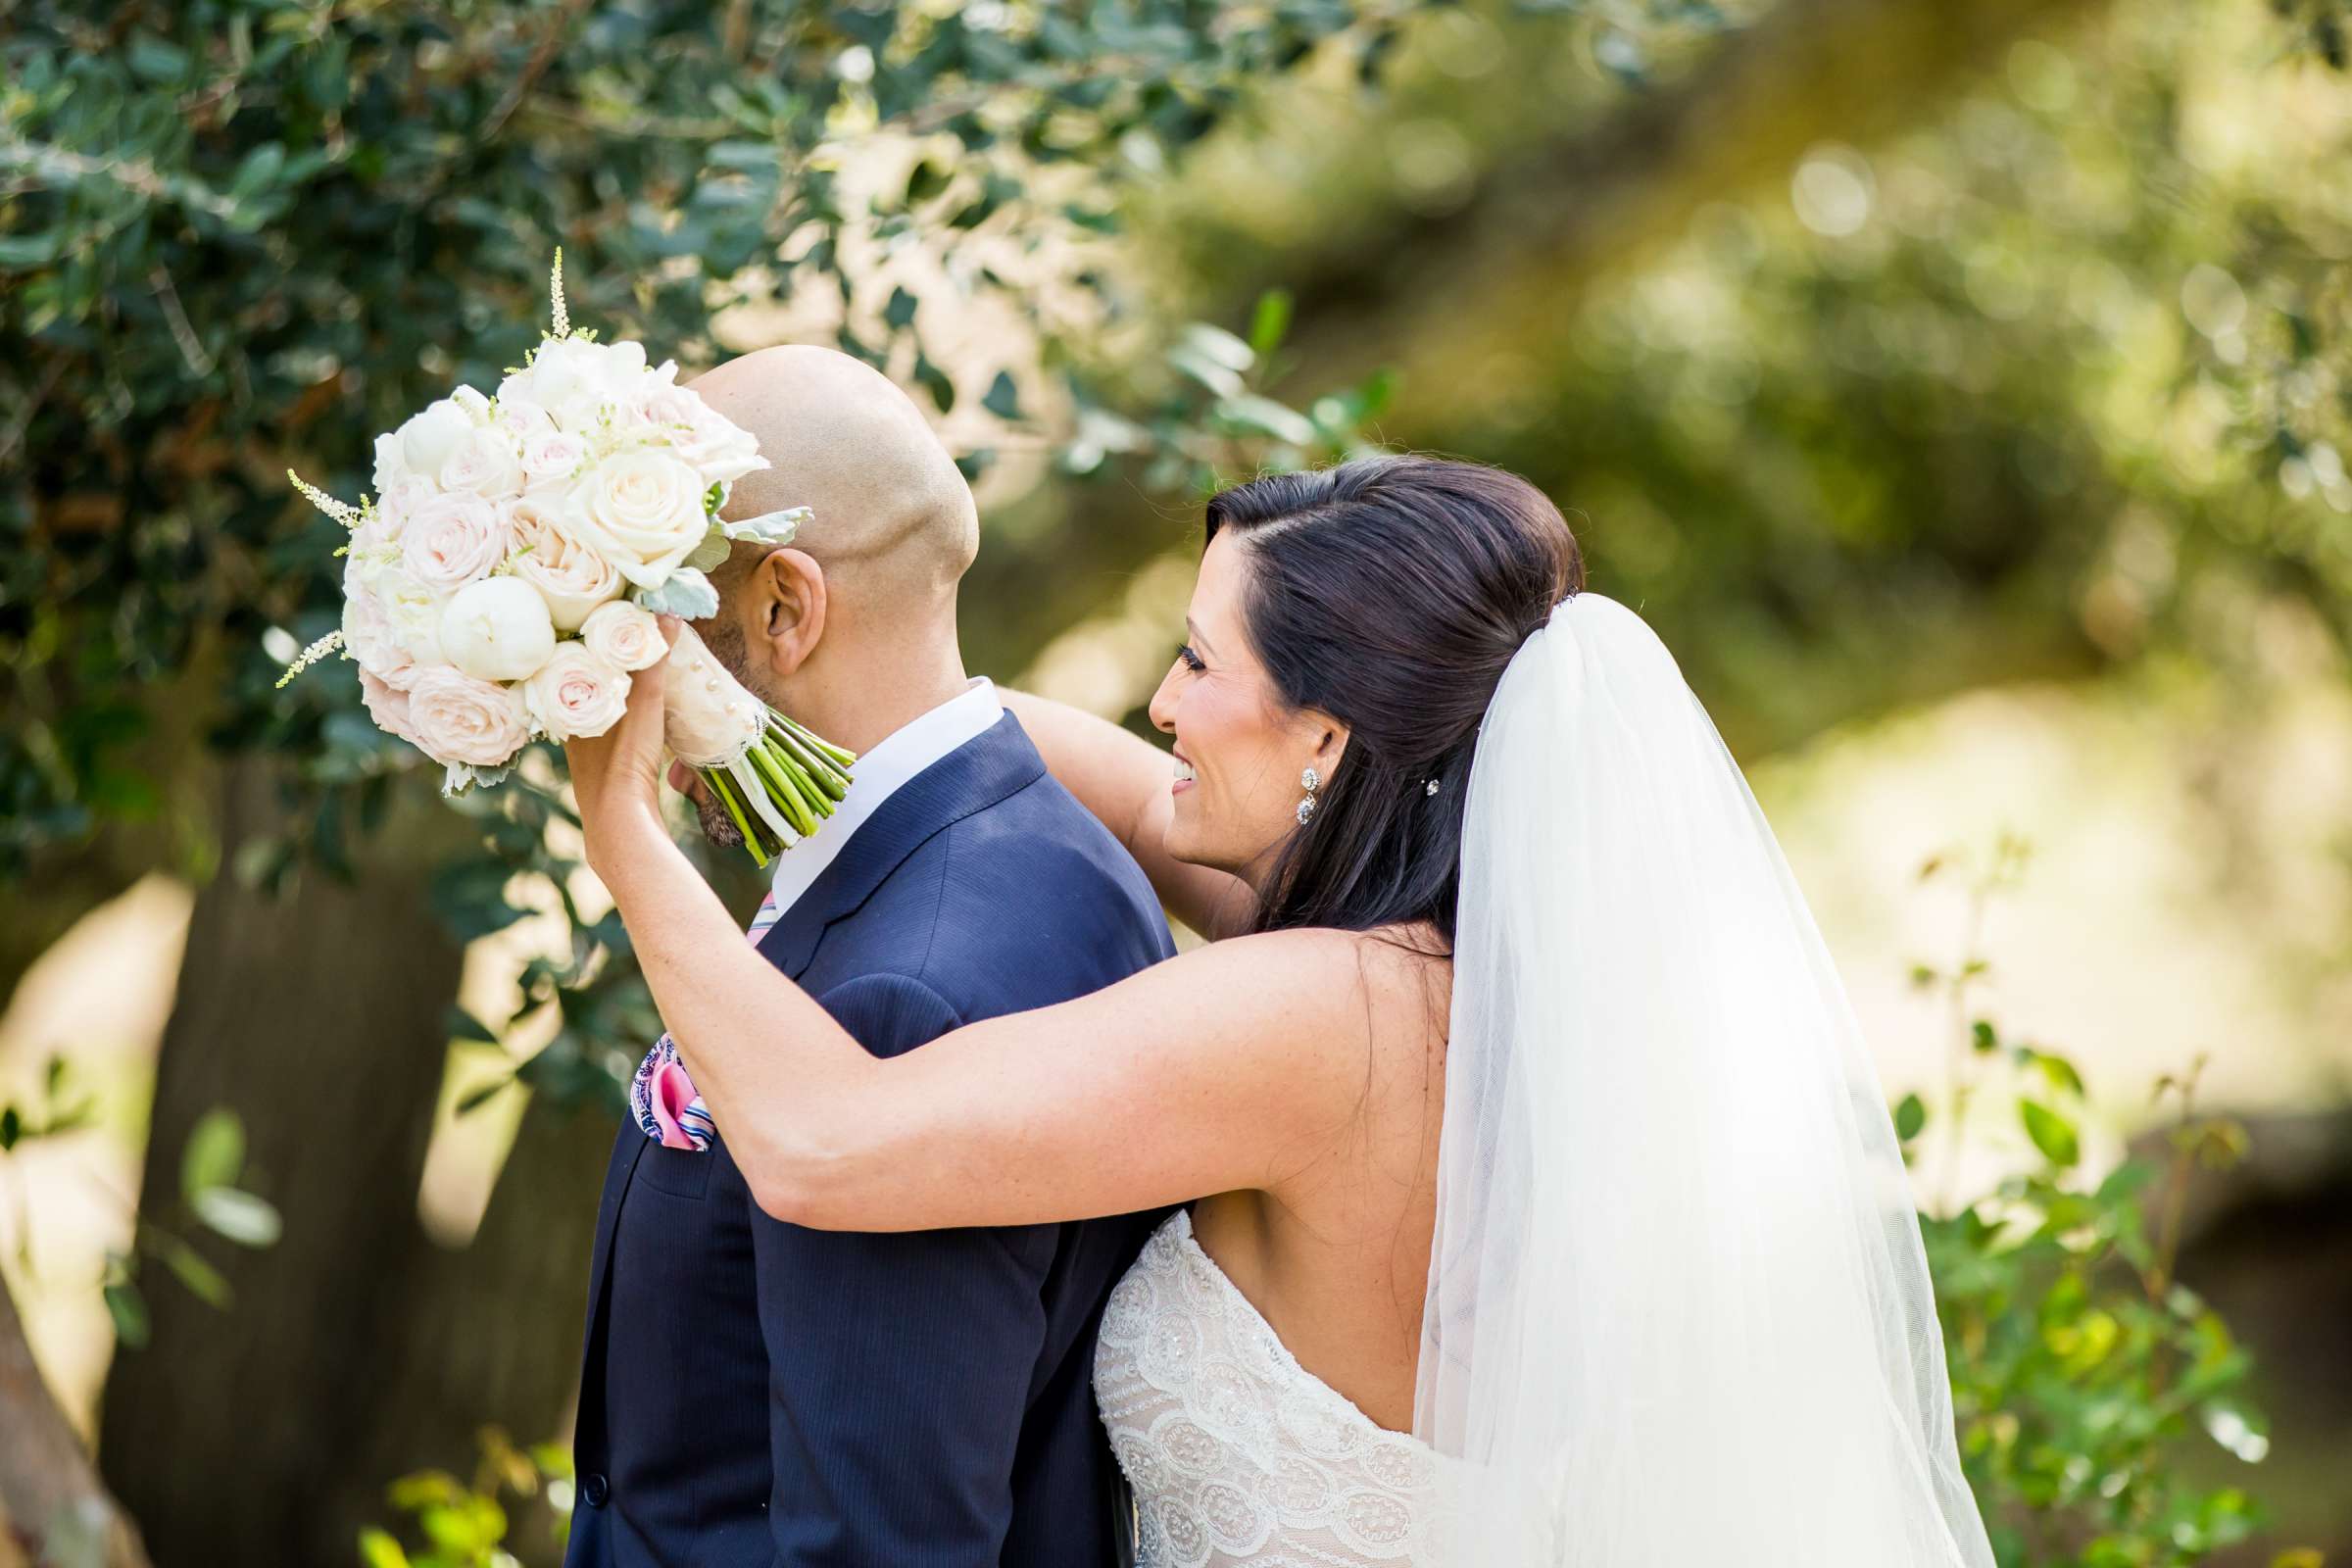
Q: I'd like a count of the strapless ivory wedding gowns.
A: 1